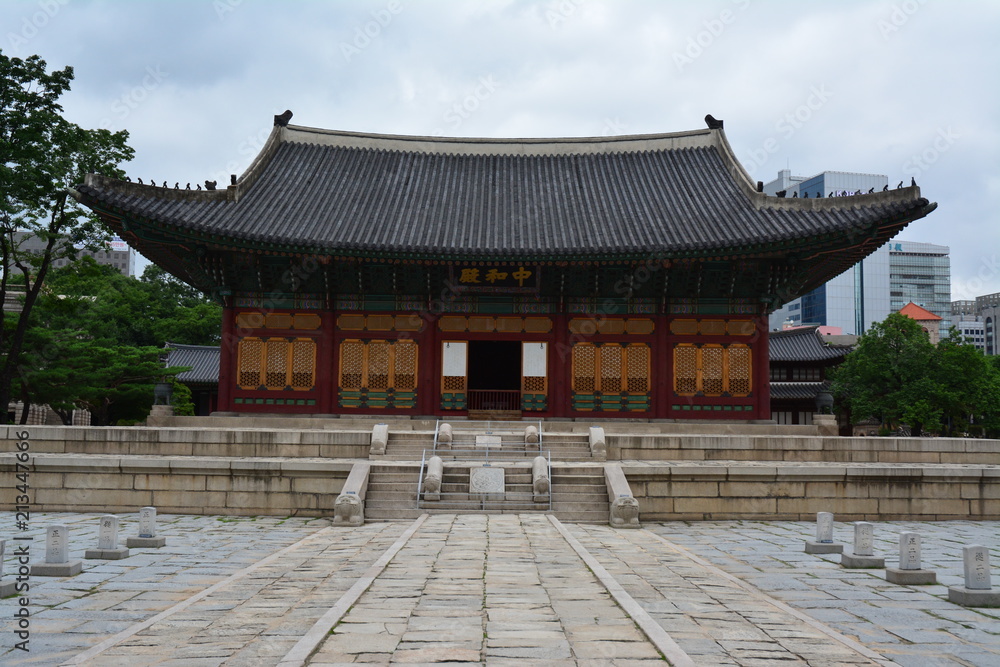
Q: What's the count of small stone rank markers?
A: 8